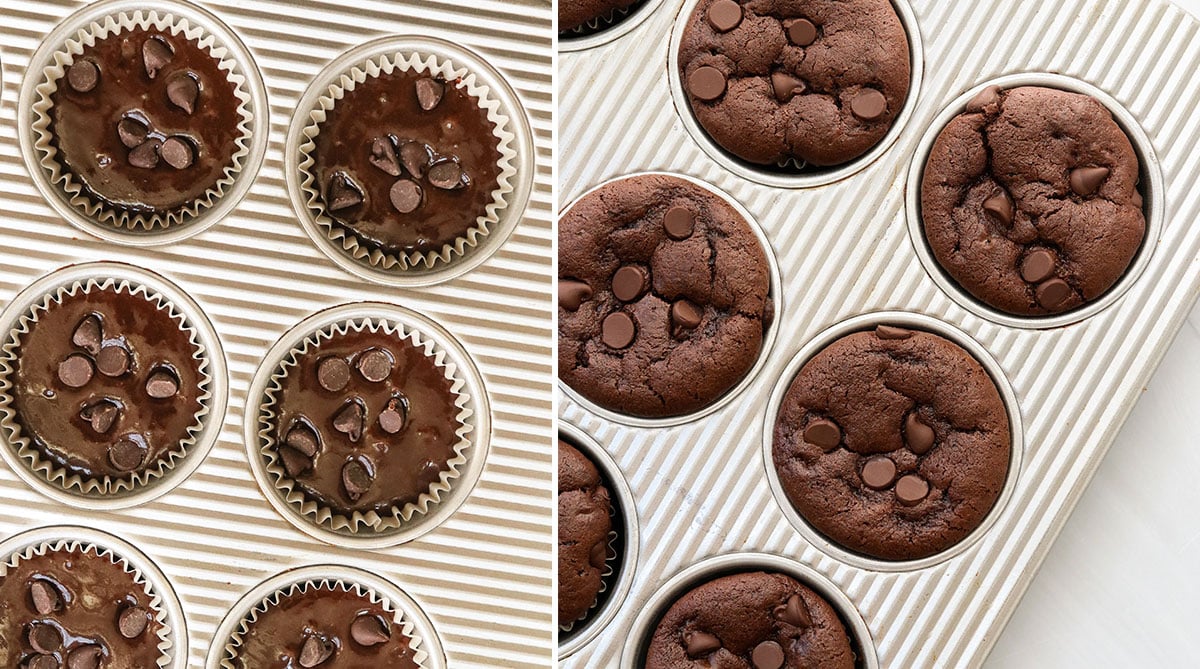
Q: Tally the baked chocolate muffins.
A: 7